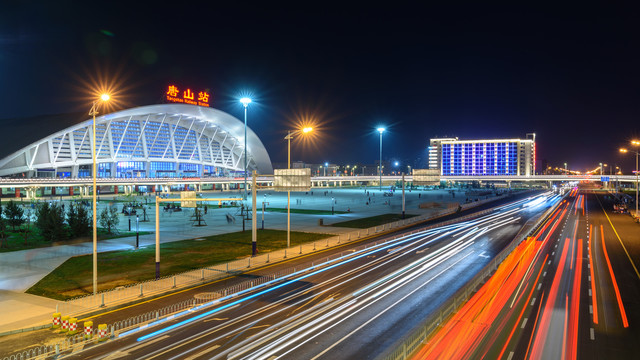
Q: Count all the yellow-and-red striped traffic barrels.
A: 5